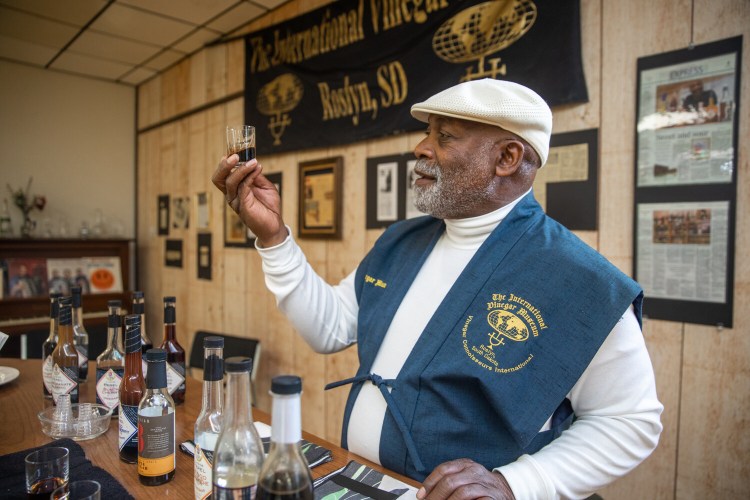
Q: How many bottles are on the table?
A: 11